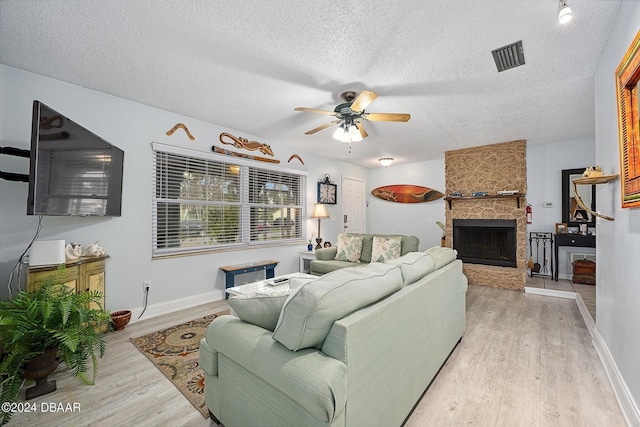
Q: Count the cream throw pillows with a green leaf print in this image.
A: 2